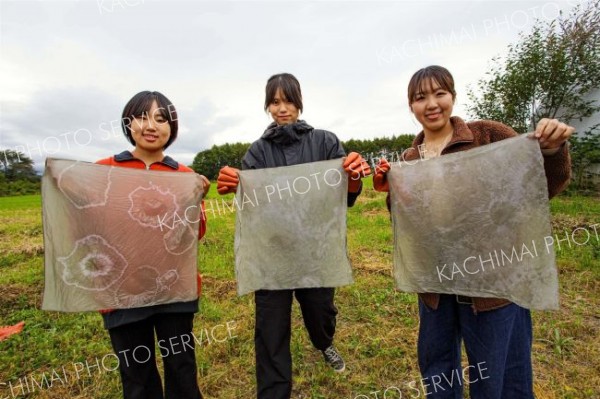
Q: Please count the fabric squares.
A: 3